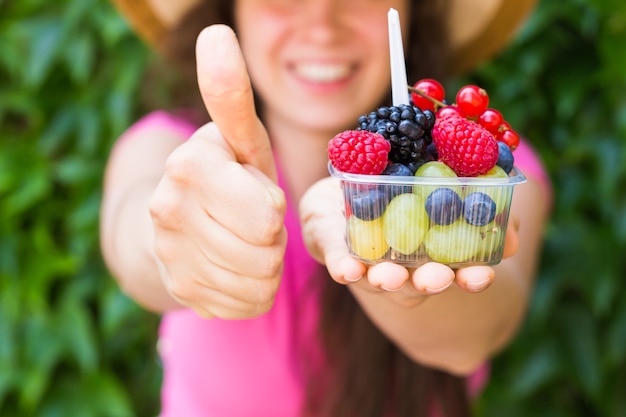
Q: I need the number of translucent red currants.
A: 6